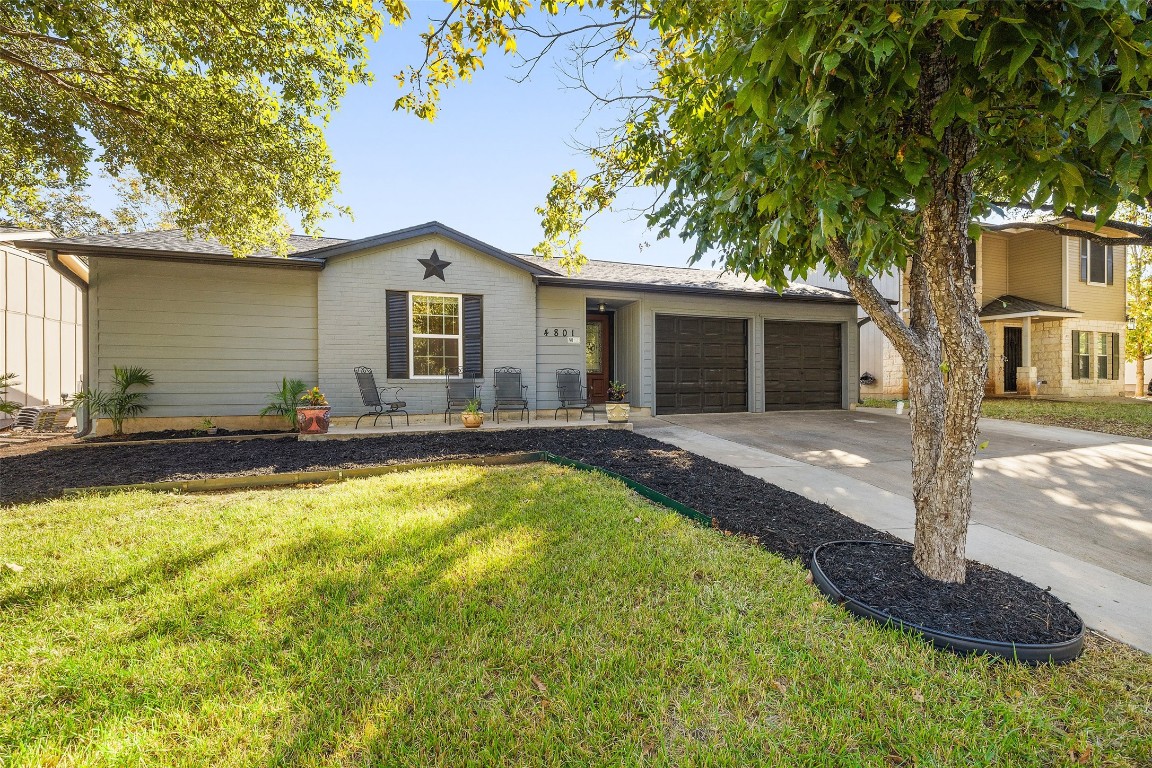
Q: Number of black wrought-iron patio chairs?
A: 4